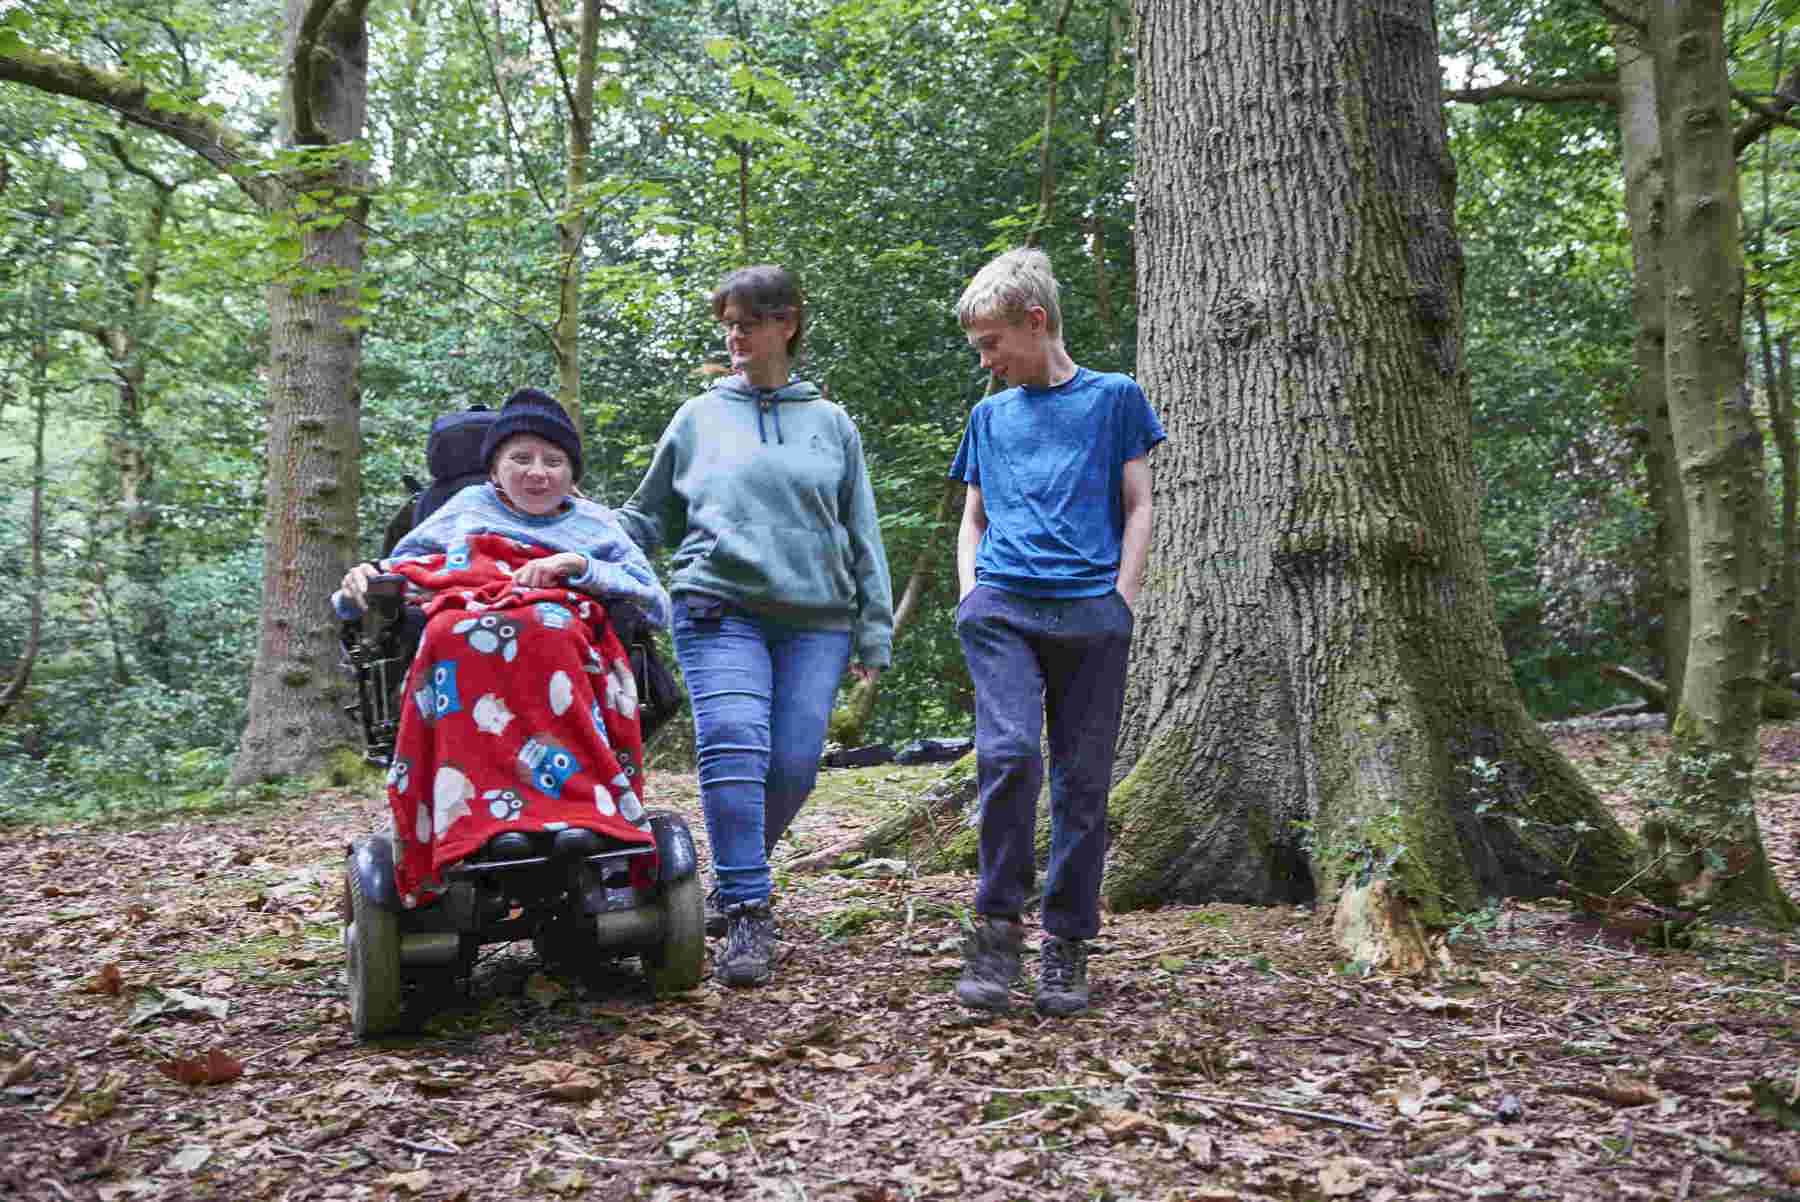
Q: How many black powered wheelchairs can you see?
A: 1